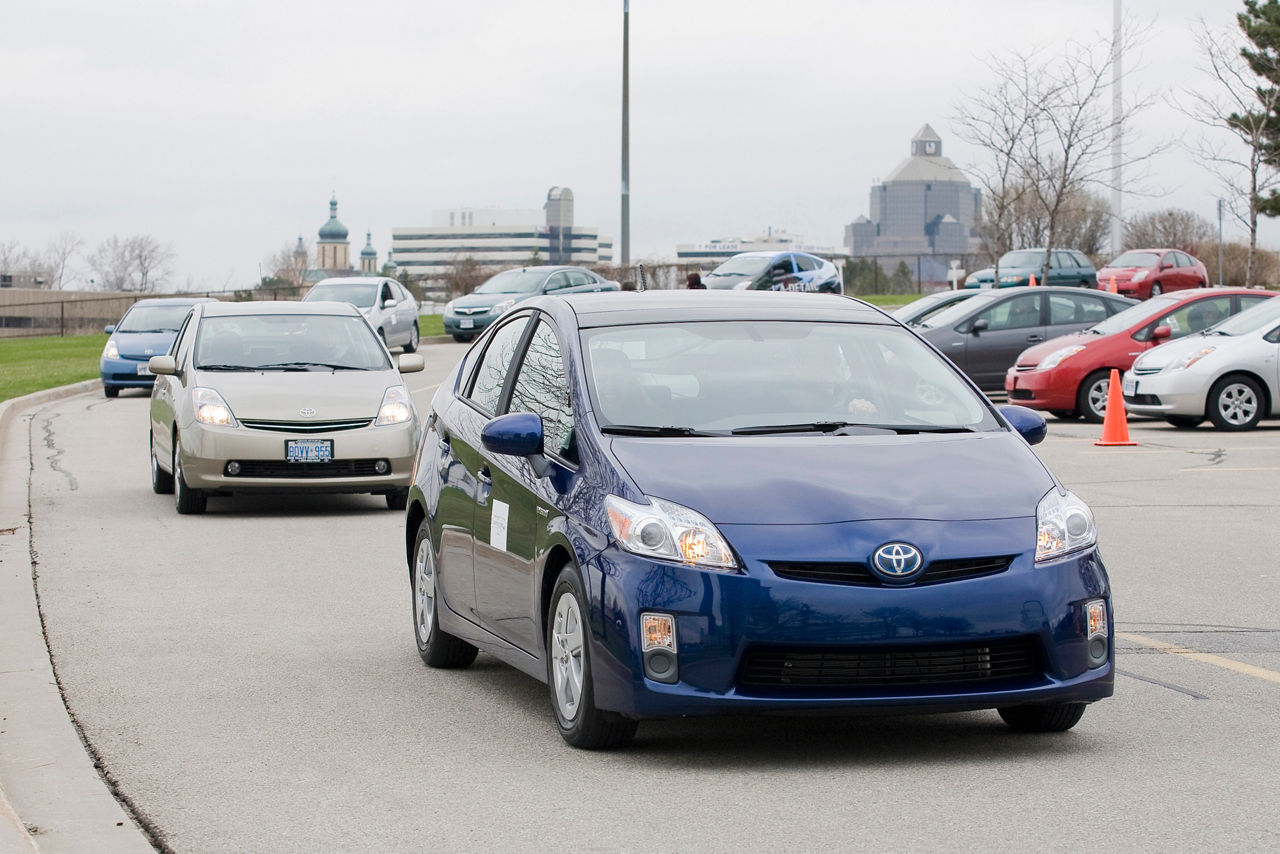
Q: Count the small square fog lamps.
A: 2